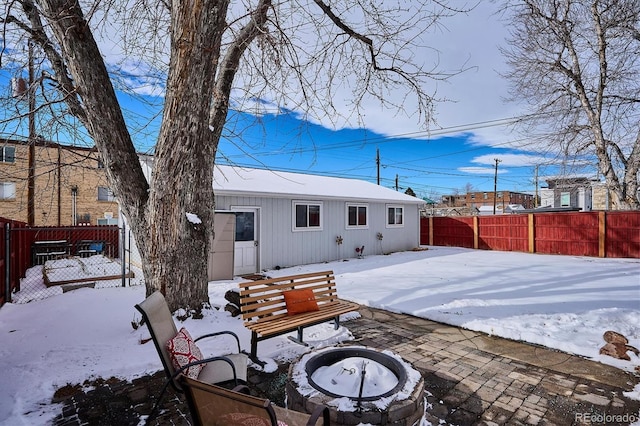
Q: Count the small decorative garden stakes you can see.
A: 3